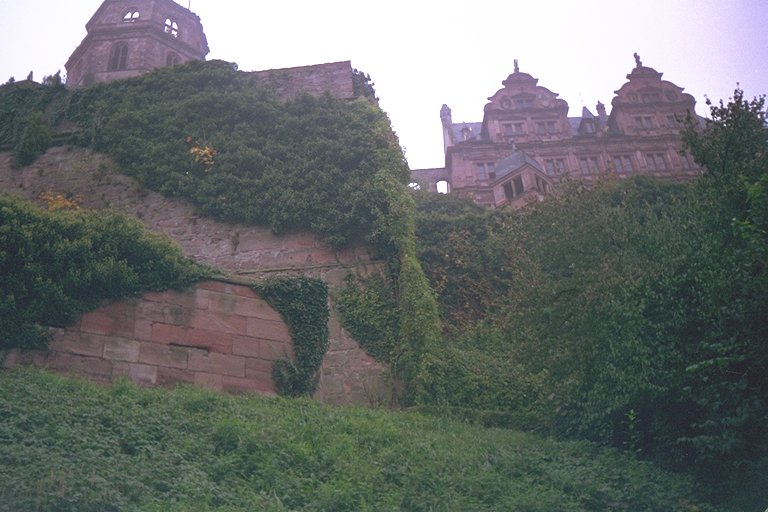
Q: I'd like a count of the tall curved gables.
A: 2